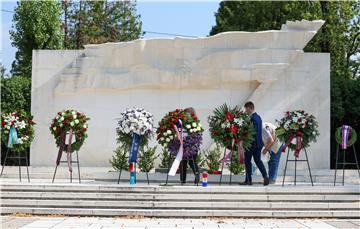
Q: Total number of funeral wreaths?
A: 7